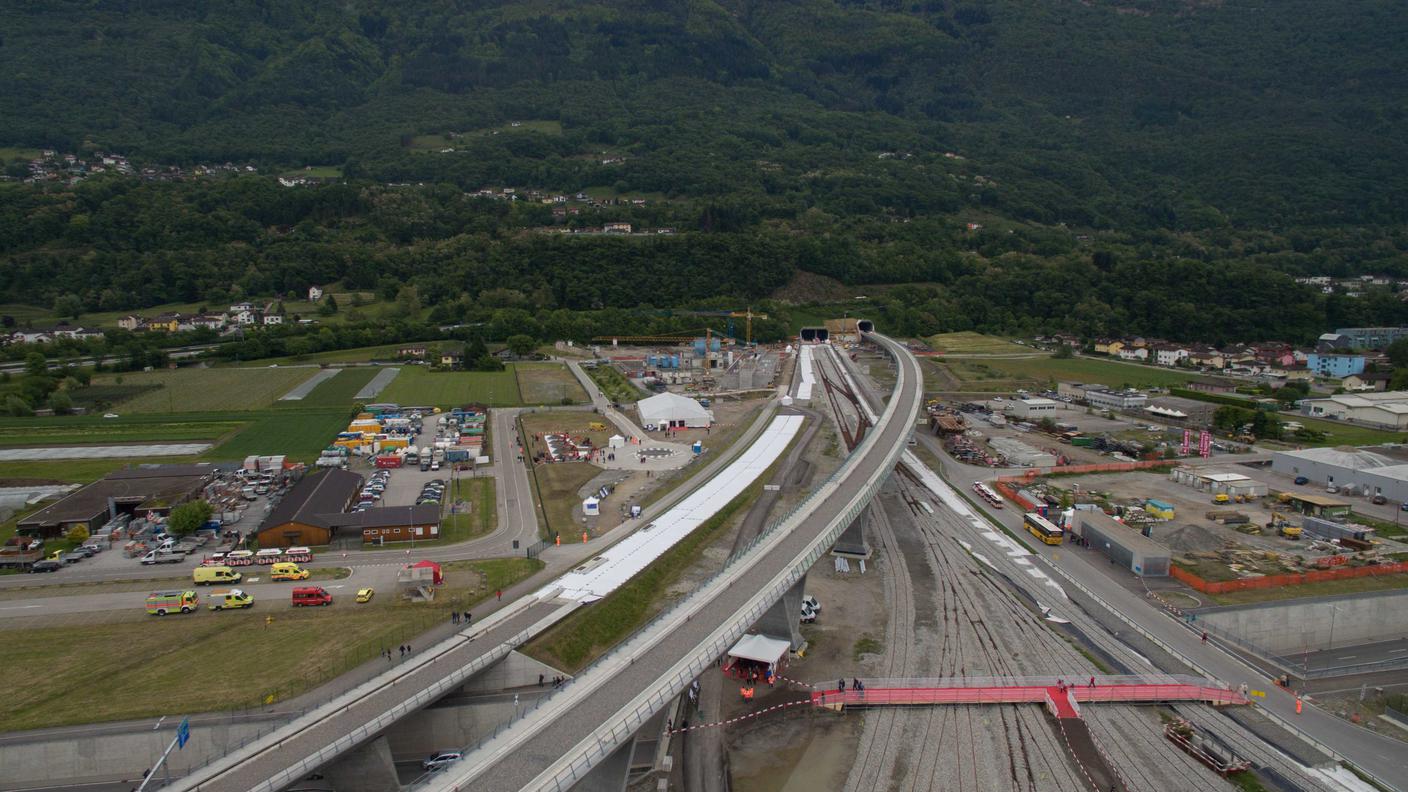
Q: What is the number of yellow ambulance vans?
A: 2